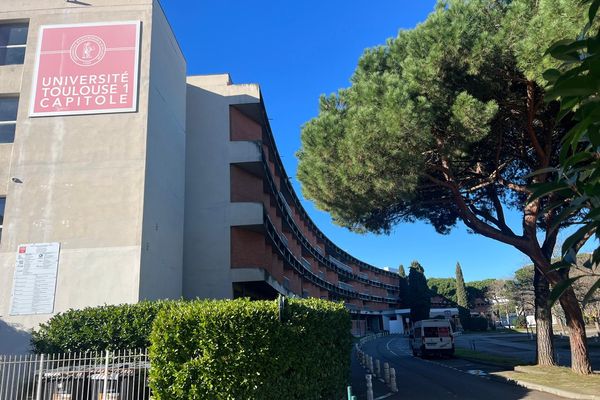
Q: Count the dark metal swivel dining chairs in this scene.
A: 0